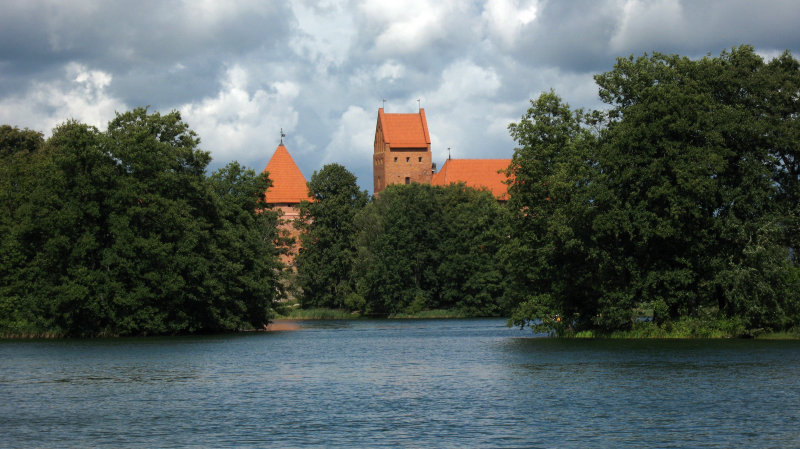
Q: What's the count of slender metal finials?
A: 4